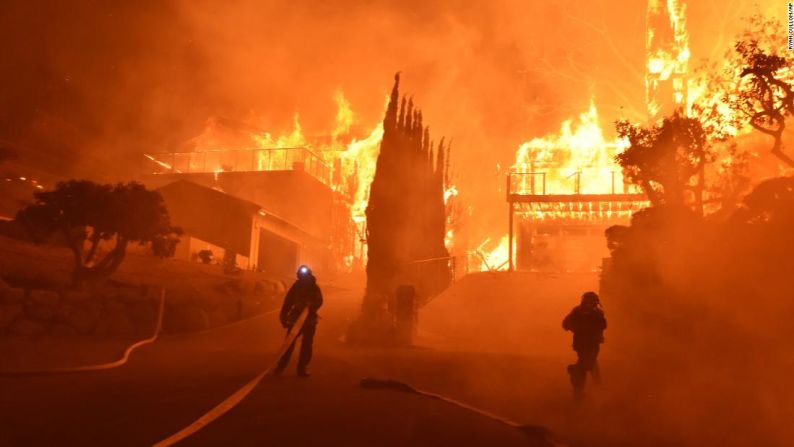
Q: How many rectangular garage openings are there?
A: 2